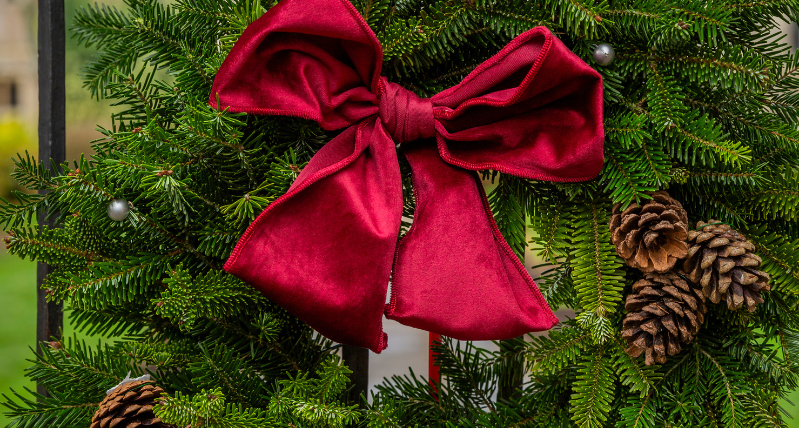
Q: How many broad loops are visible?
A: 2